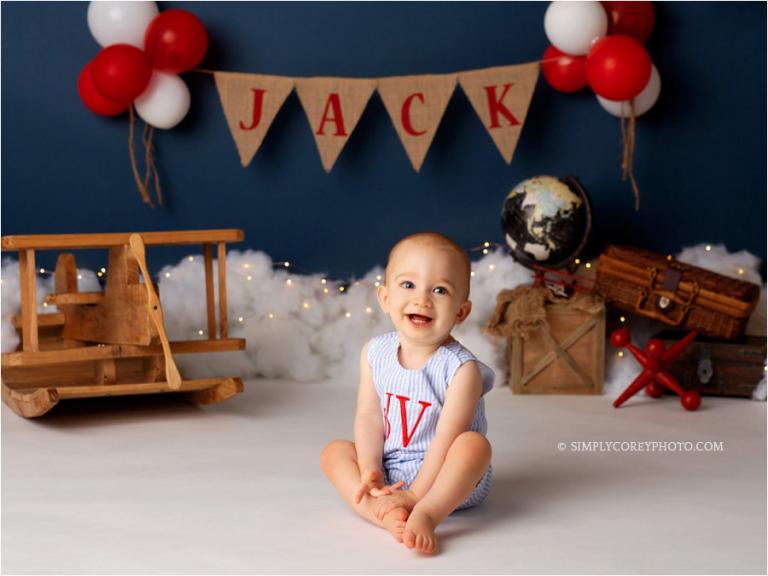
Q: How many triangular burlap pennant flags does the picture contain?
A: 4